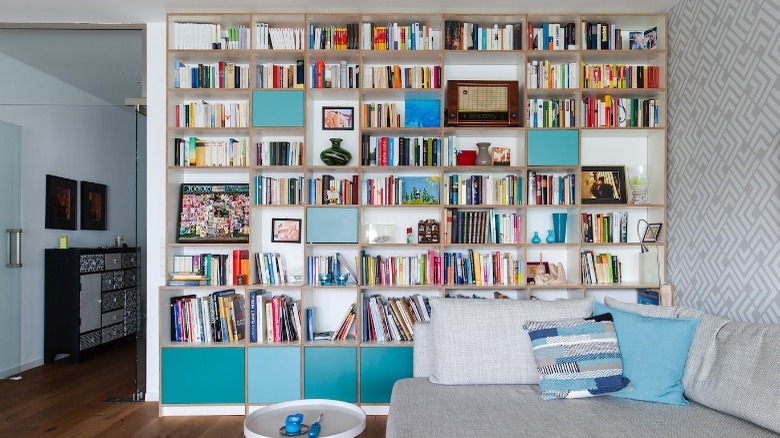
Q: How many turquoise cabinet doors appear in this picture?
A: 7